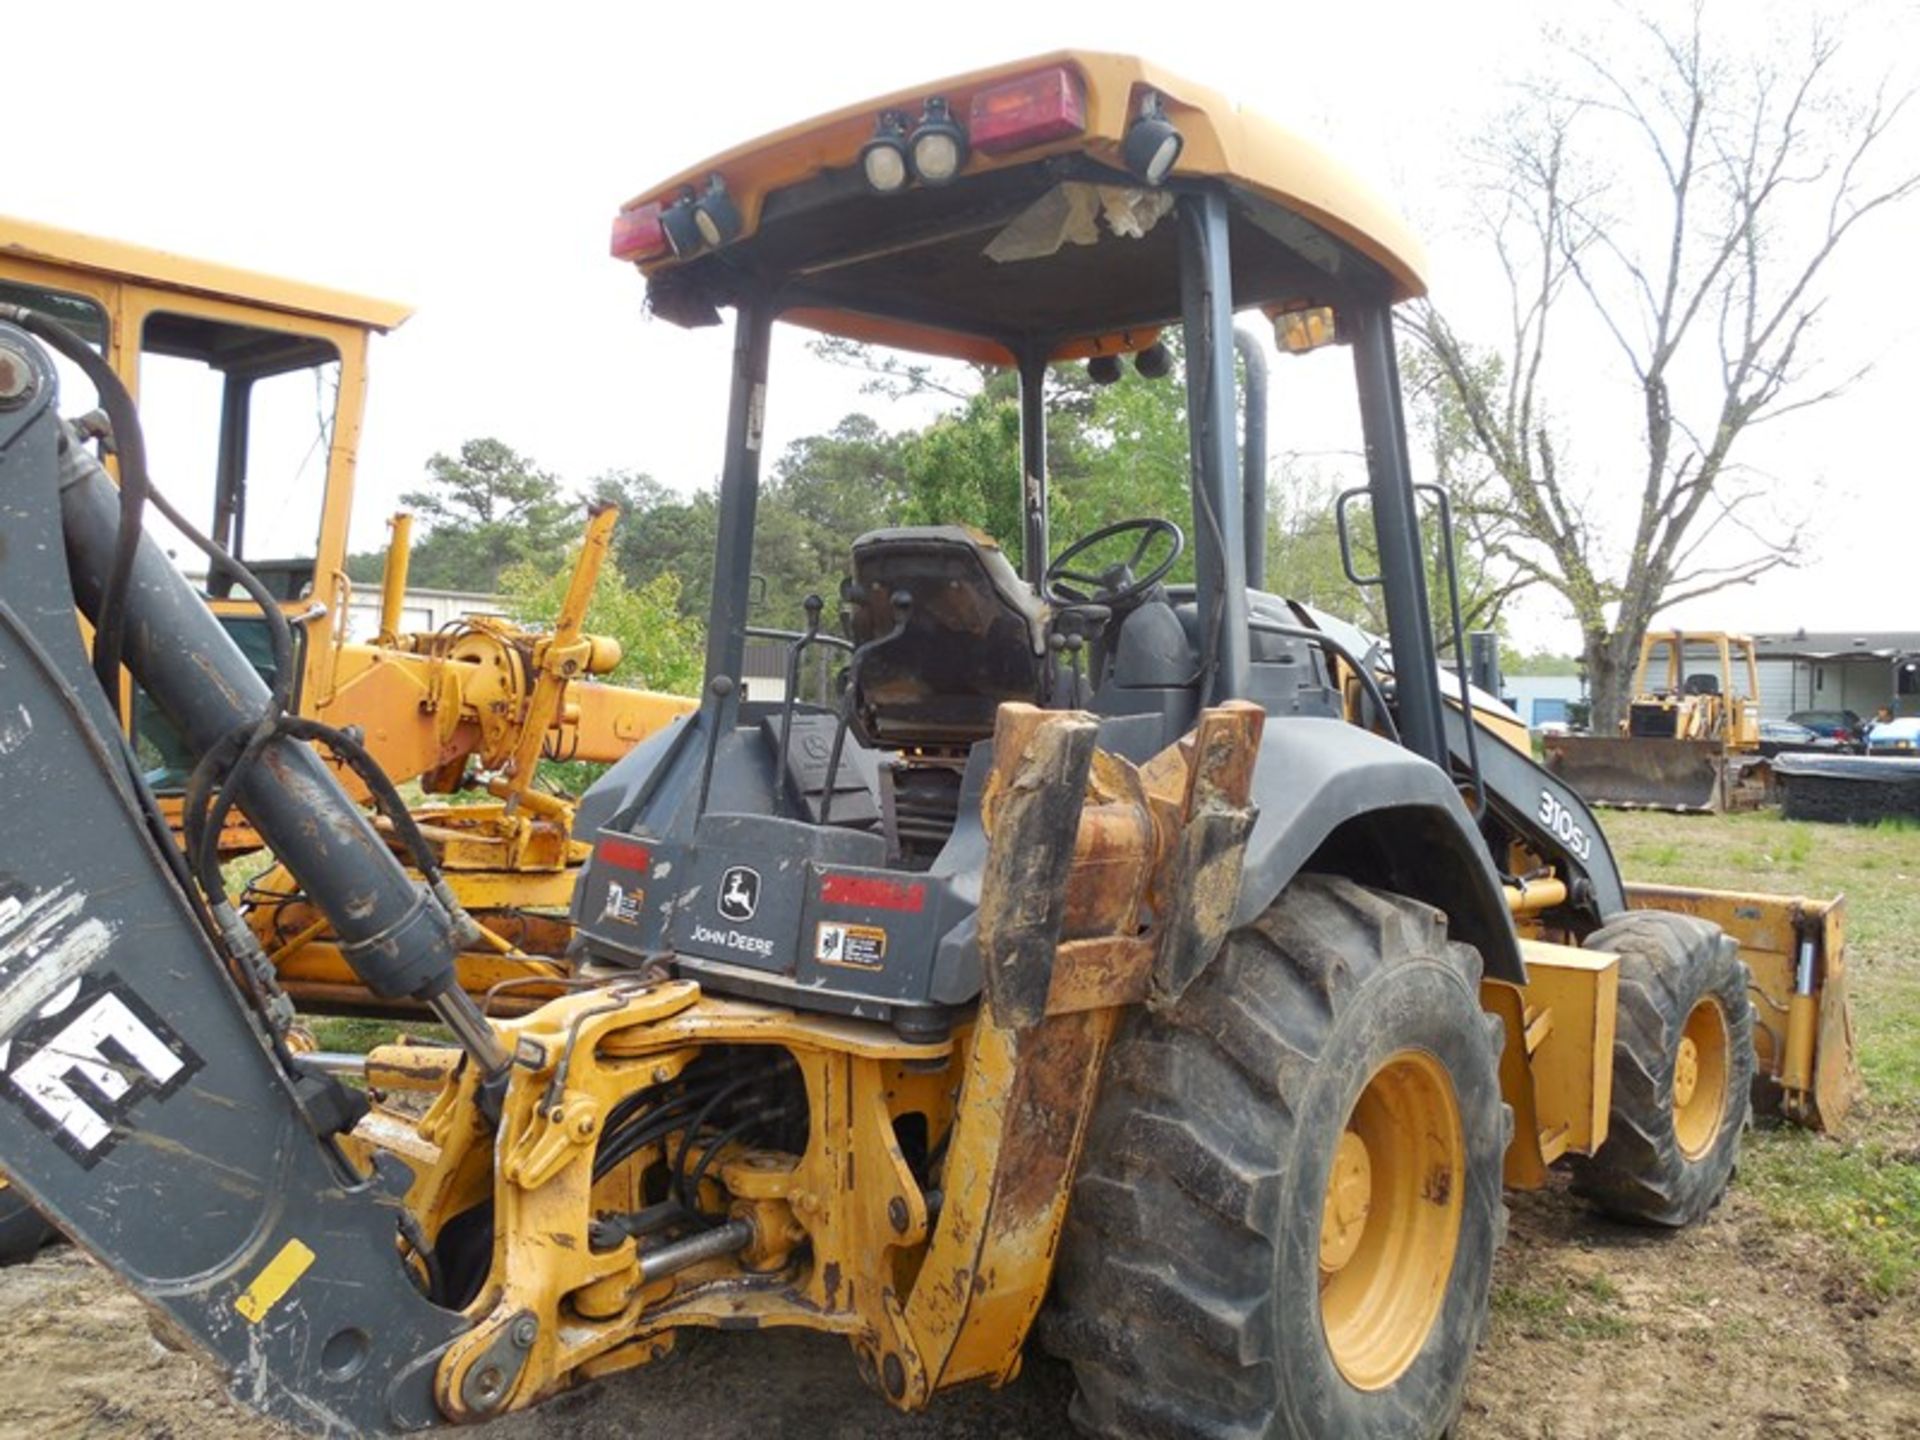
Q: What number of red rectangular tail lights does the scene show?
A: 2